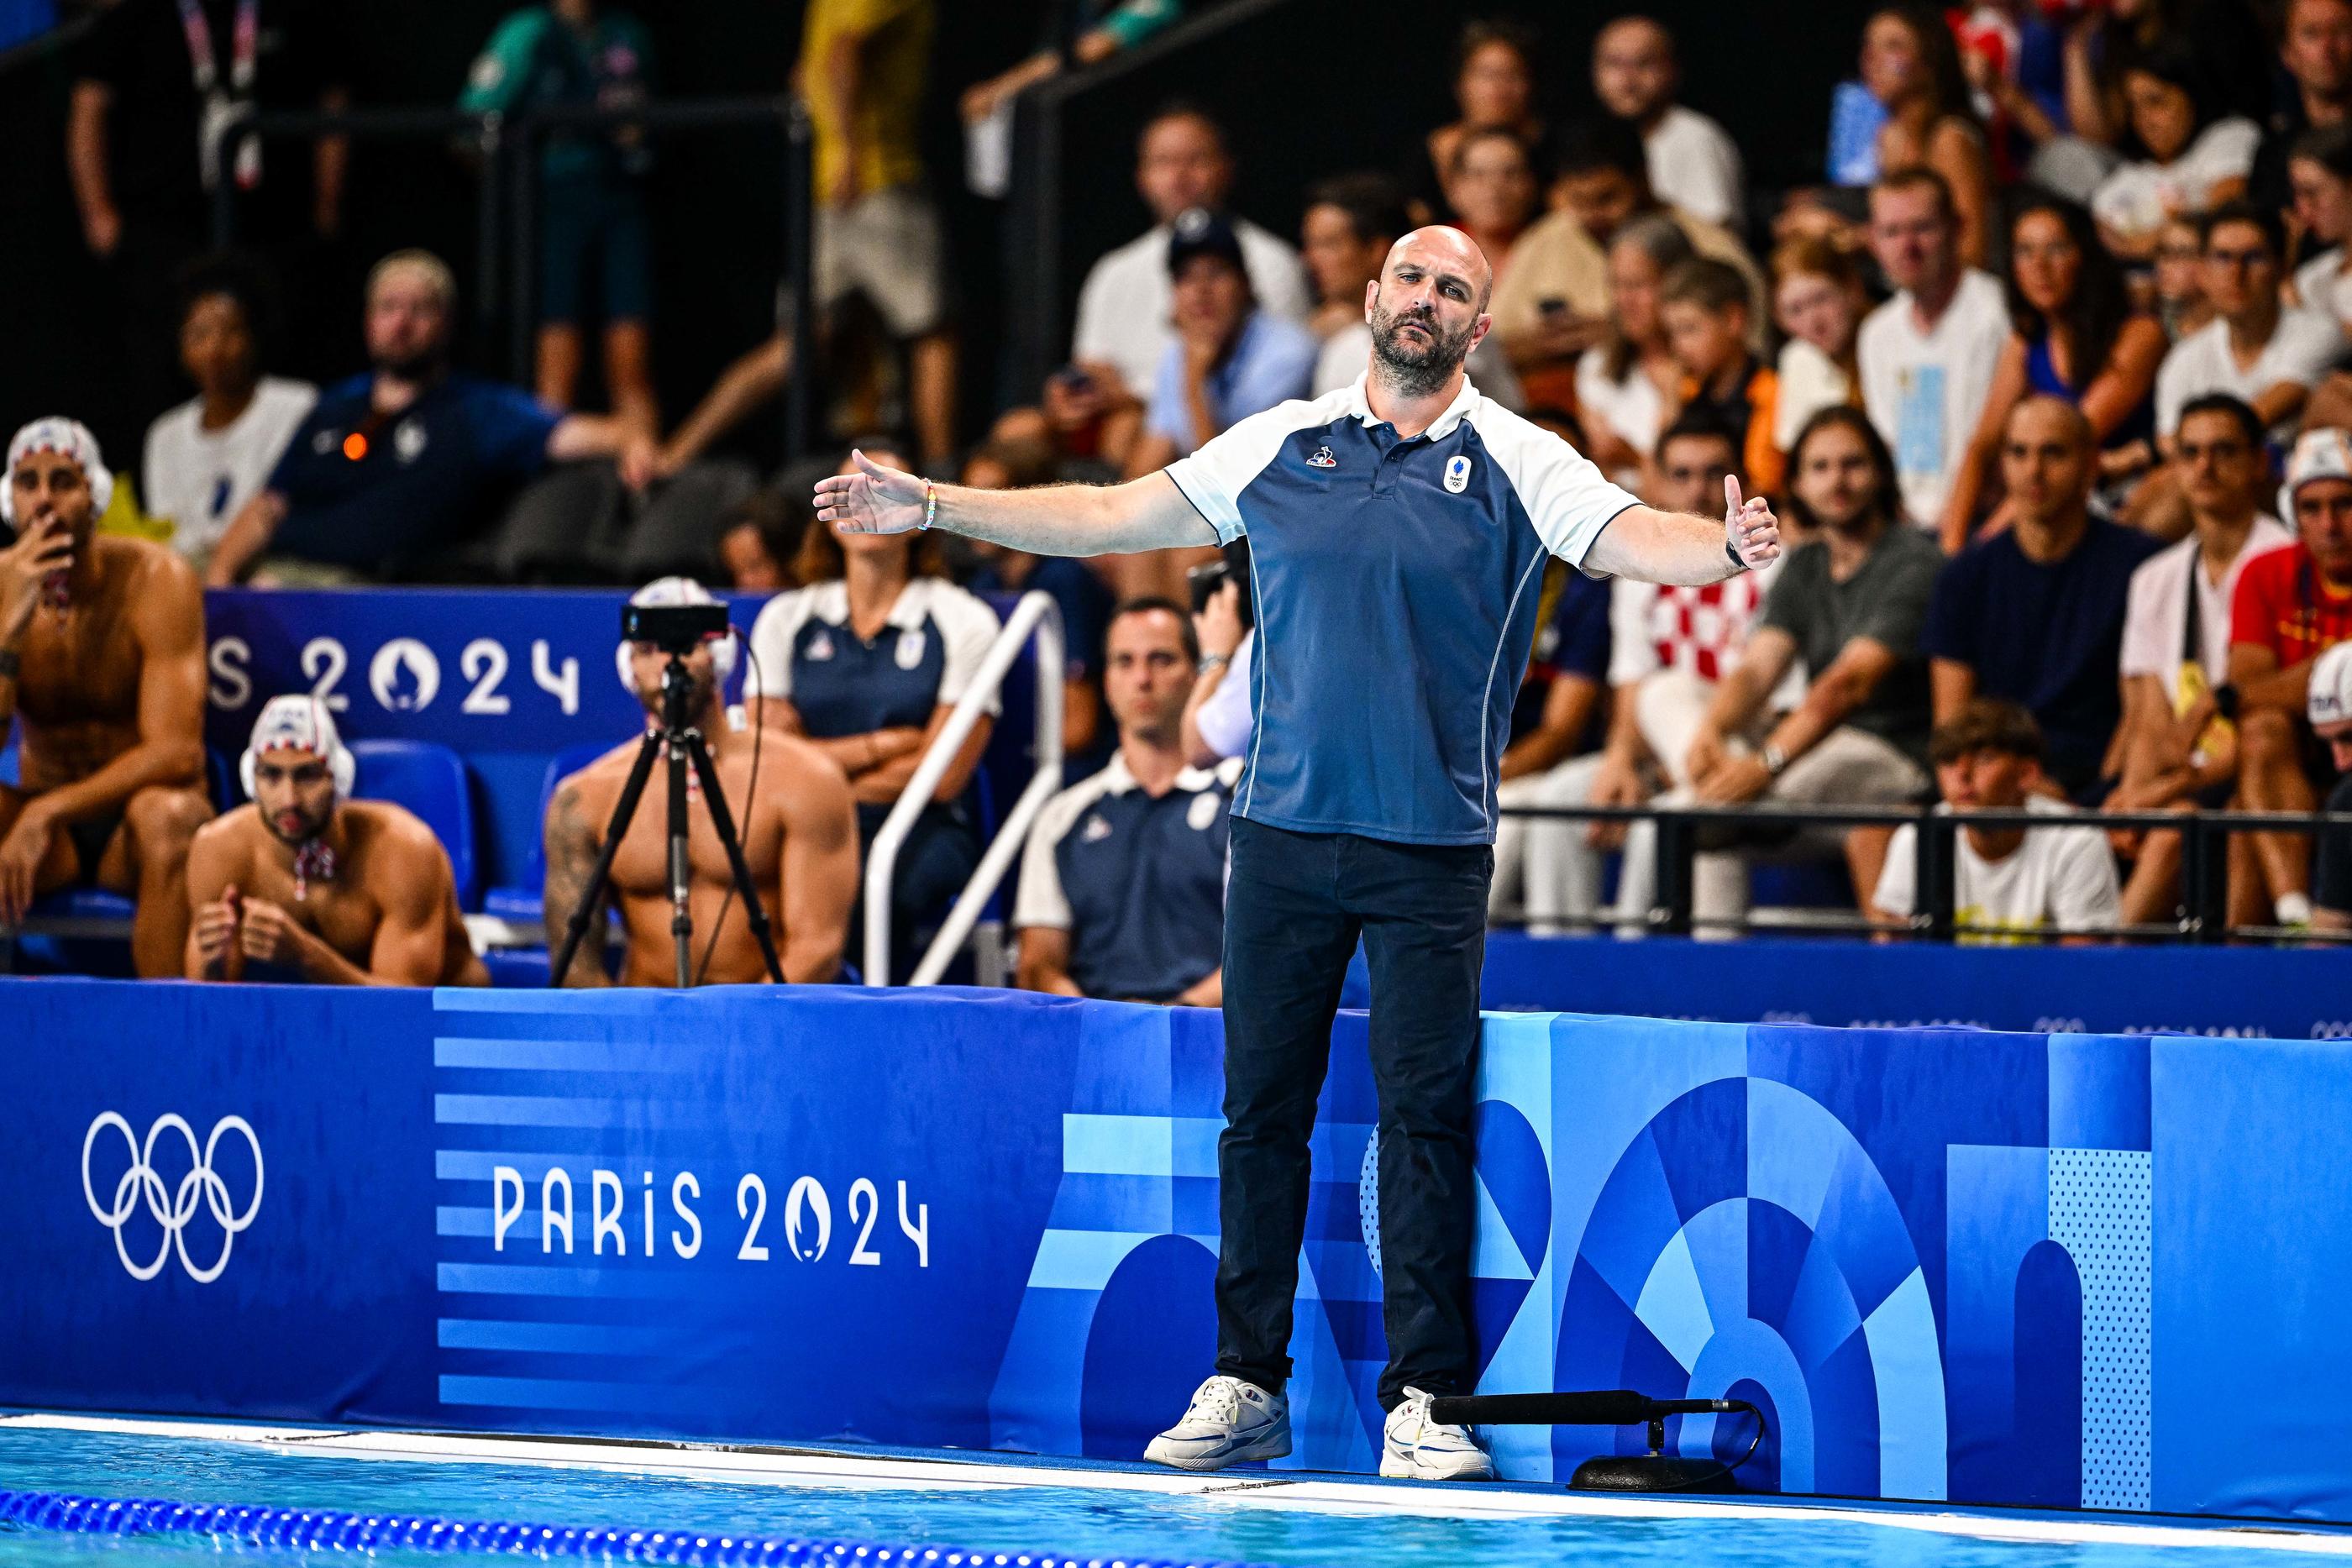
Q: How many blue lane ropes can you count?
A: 1